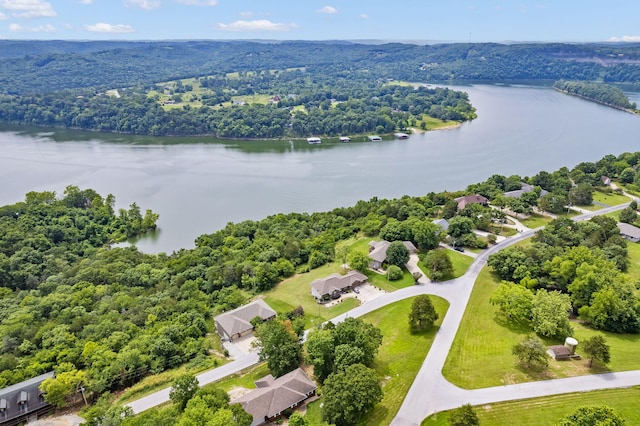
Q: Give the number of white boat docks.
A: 4